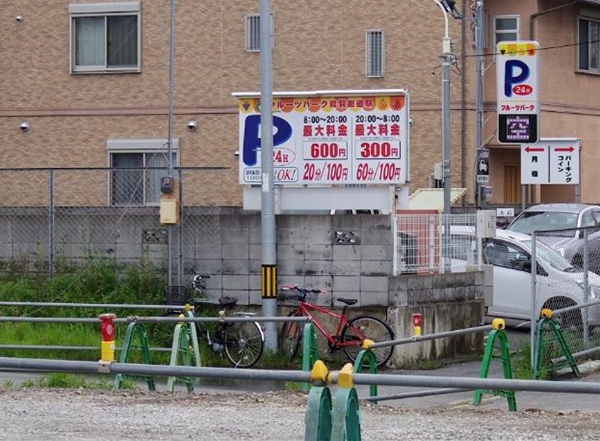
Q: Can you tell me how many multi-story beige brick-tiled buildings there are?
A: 1